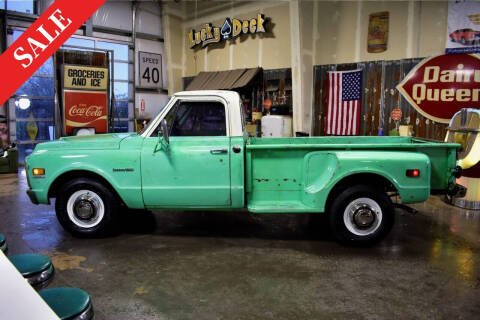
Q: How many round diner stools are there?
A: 3